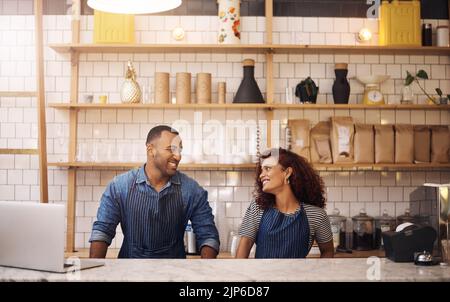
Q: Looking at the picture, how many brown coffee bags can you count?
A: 8